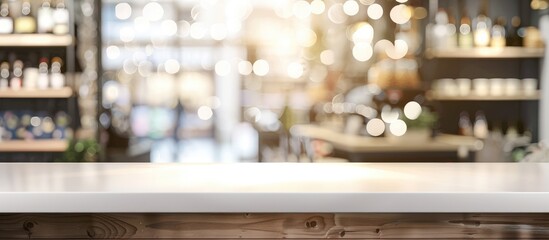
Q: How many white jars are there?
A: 6